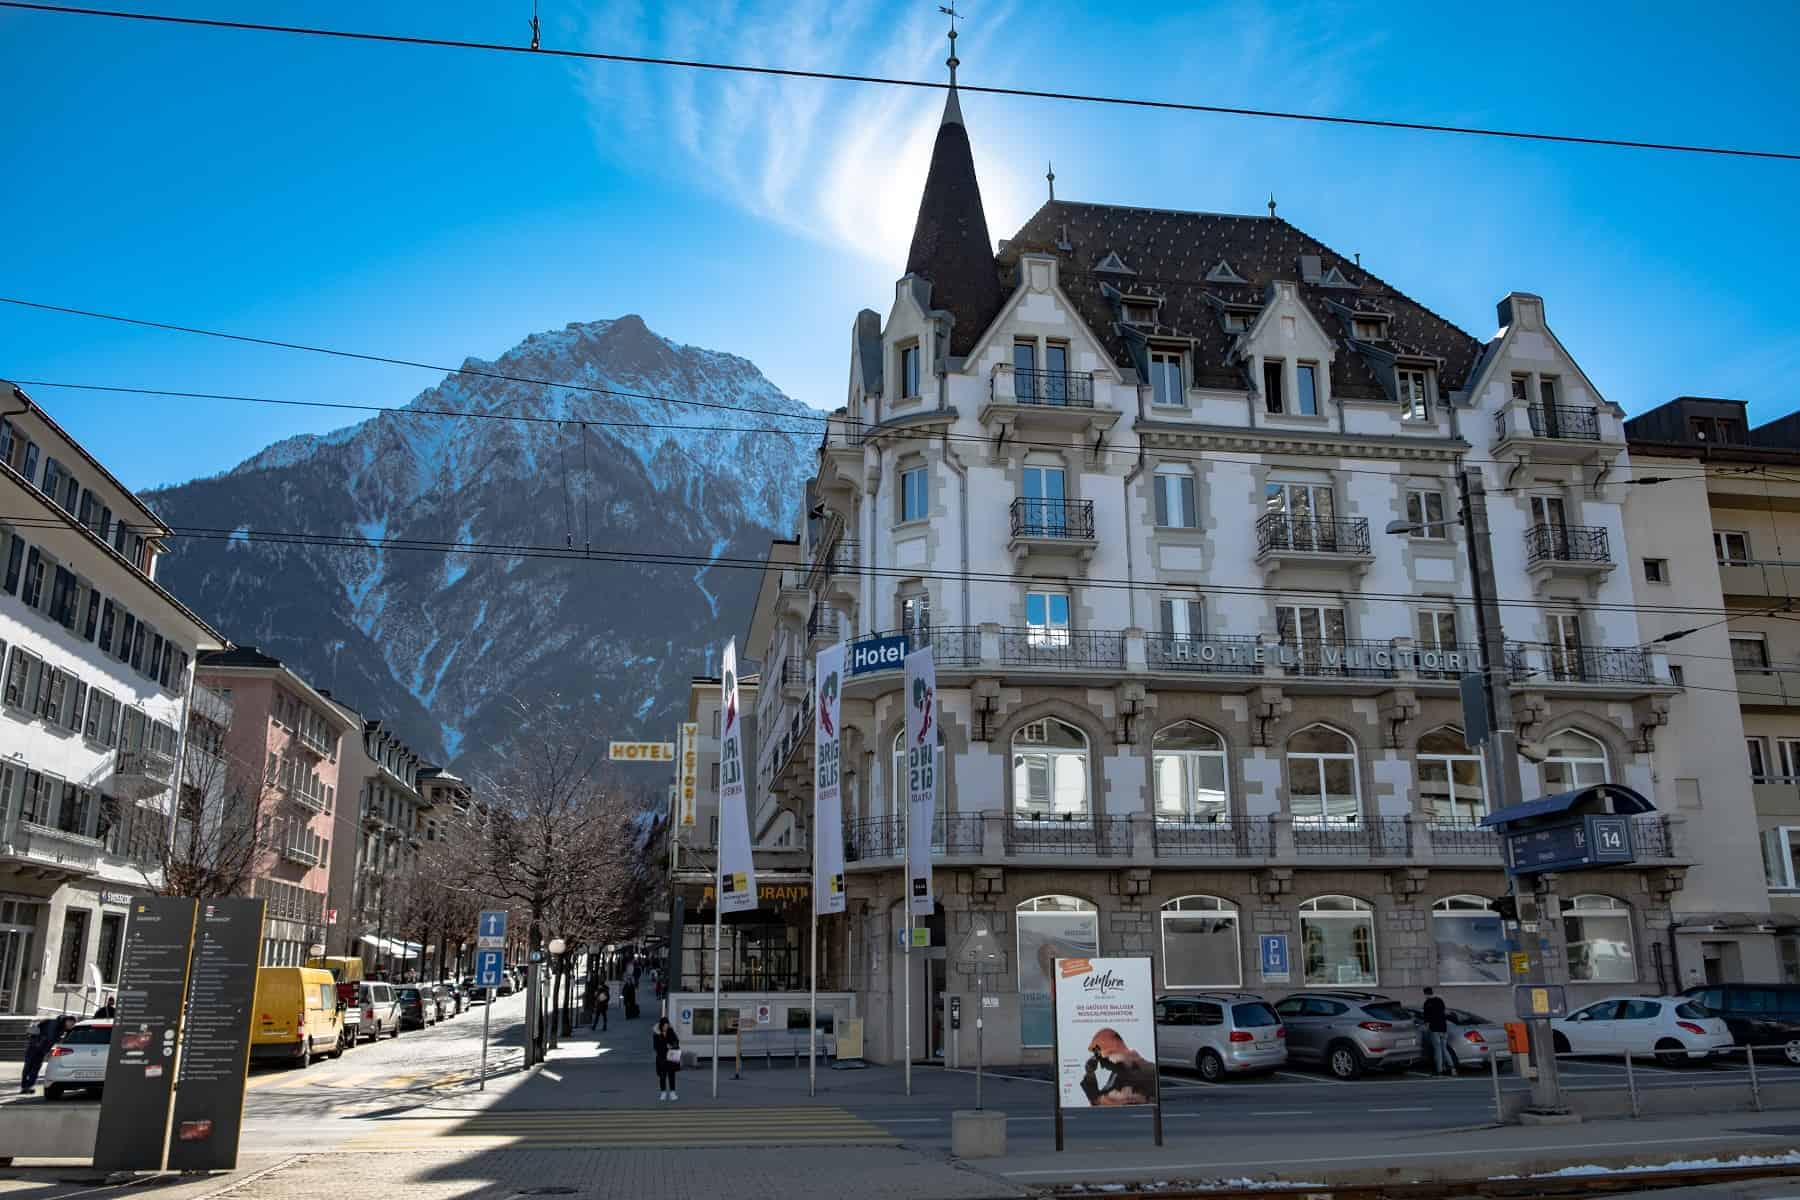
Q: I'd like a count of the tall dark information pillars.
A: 2